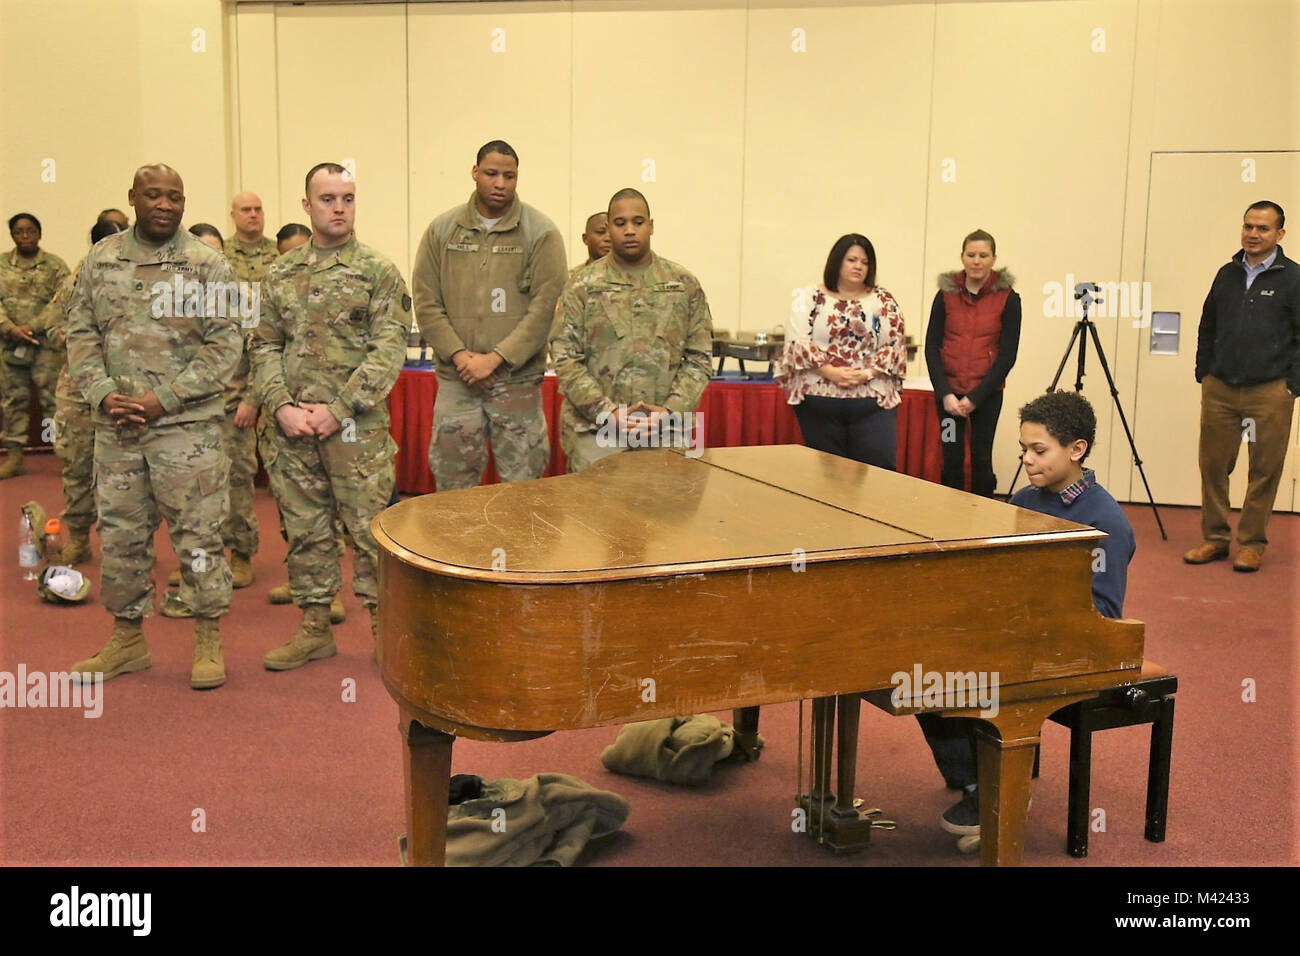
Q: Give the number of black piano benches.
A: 1